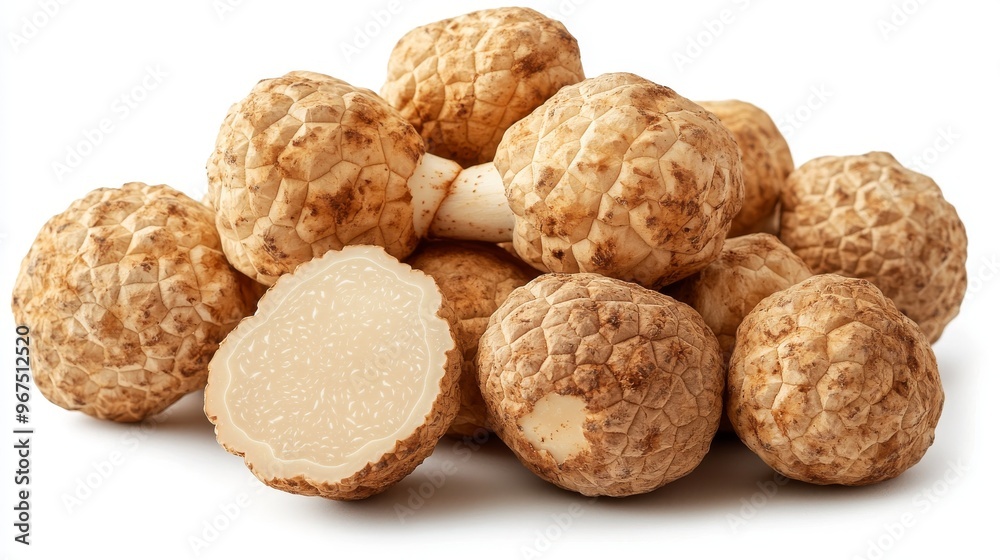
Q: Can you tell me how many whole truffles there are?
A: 10